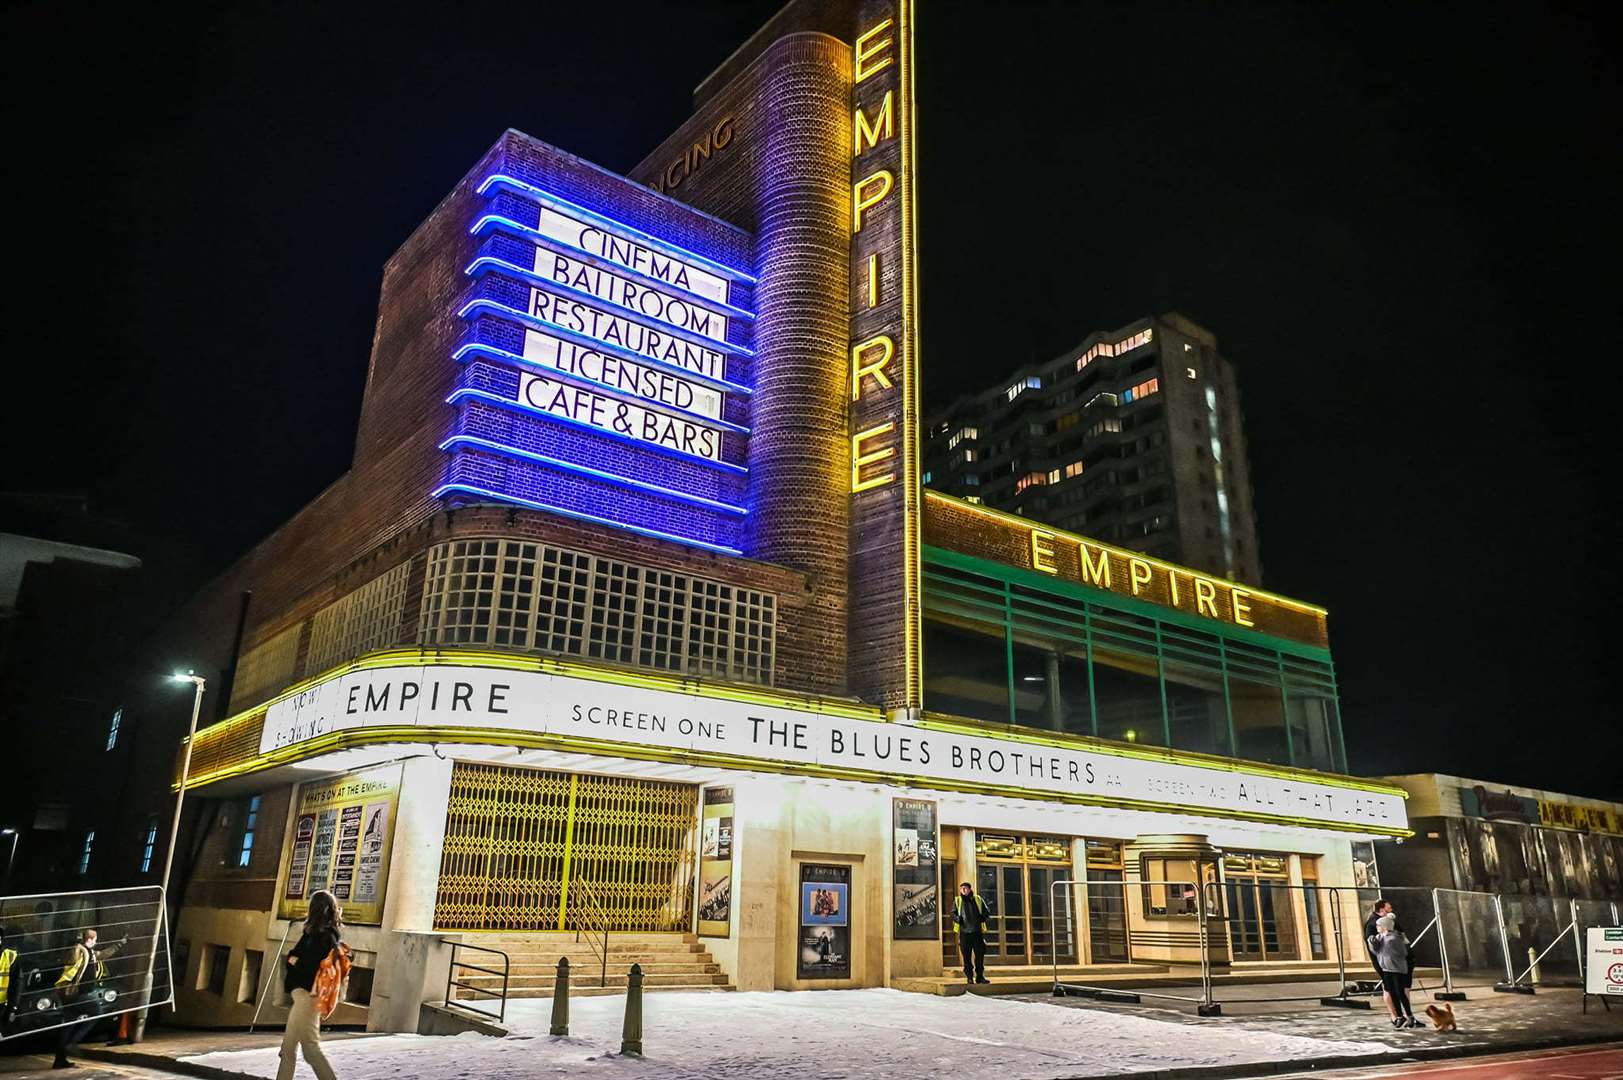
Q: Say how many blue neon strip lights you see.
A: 8